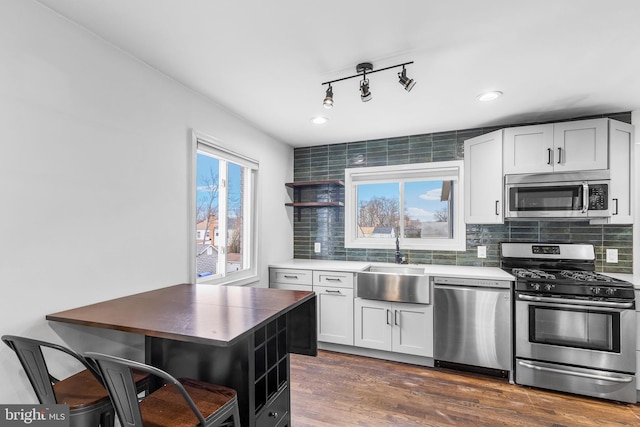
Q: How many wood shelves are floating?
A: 2